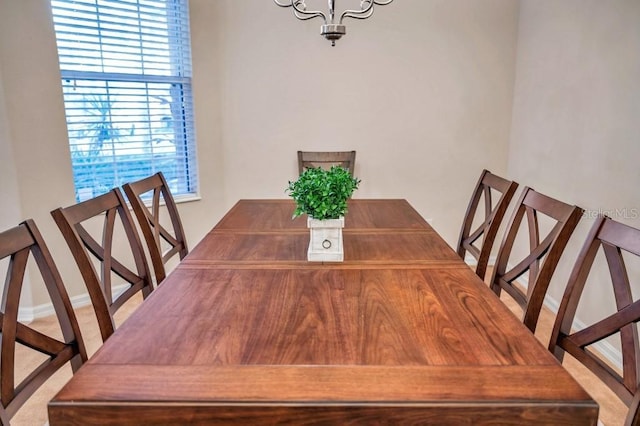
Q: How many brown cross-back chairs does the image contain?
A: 7